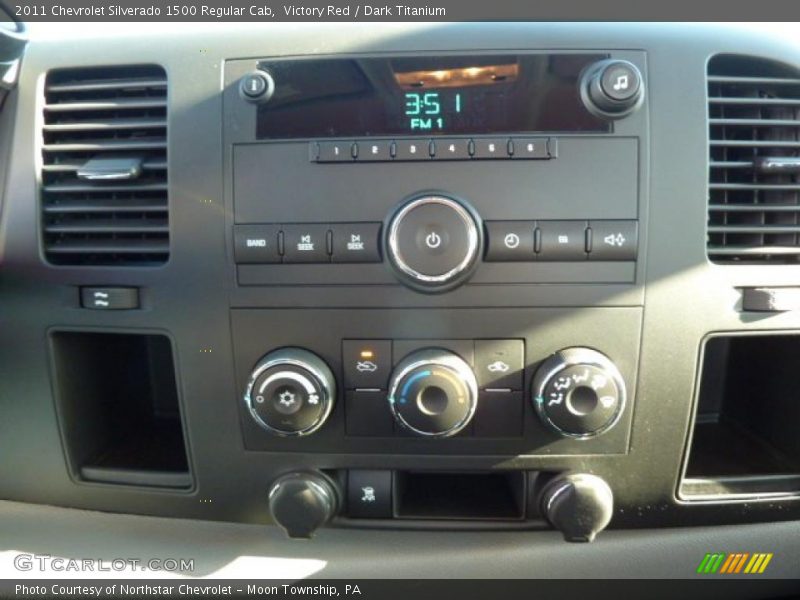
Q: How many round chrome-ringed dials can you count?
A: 4